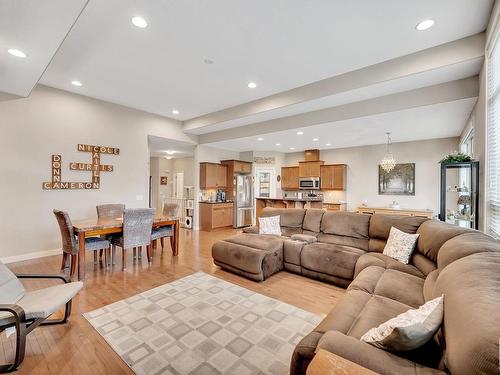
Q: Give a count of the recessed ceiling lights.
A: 12